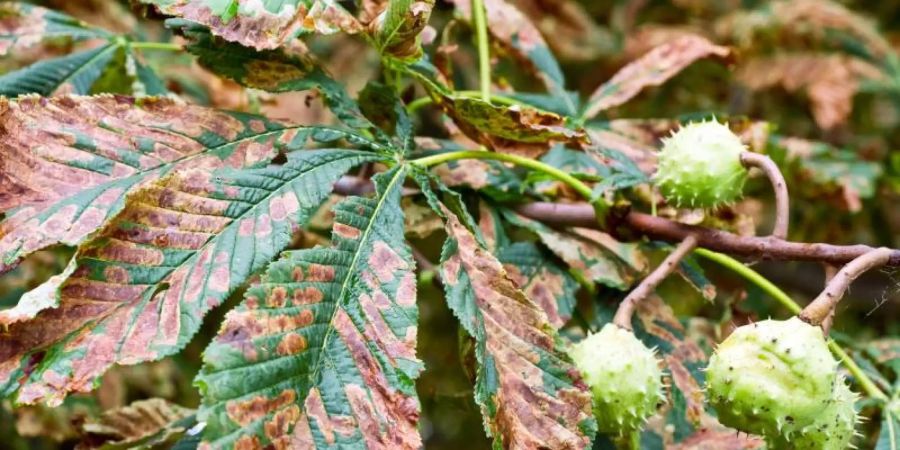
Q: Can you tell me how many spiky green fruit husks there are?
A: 4